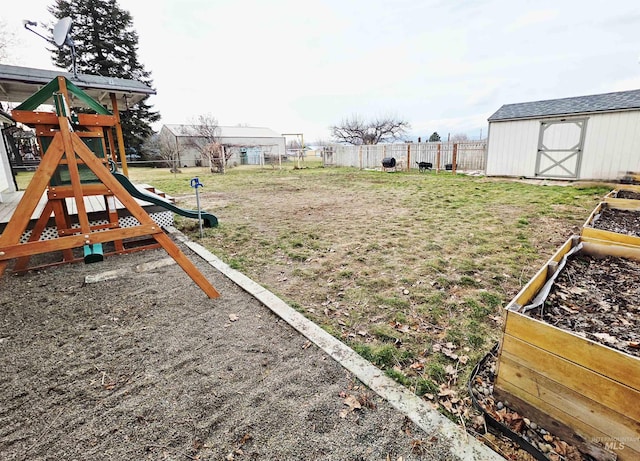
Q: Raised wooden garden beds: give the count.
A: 3